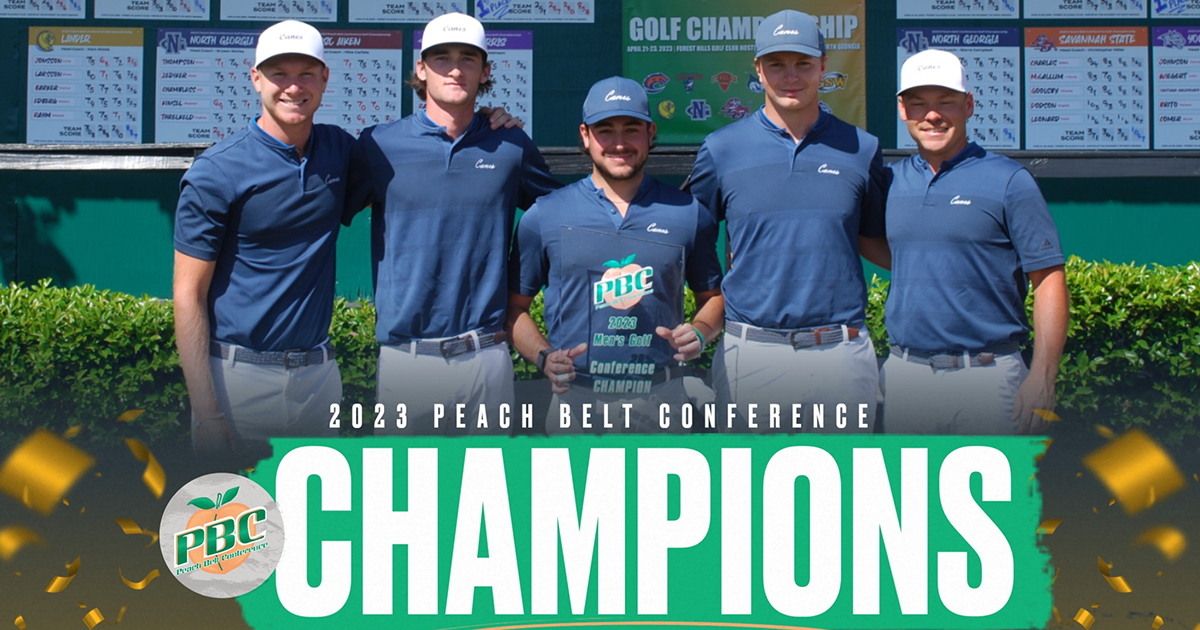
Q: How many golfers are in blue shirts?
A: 5